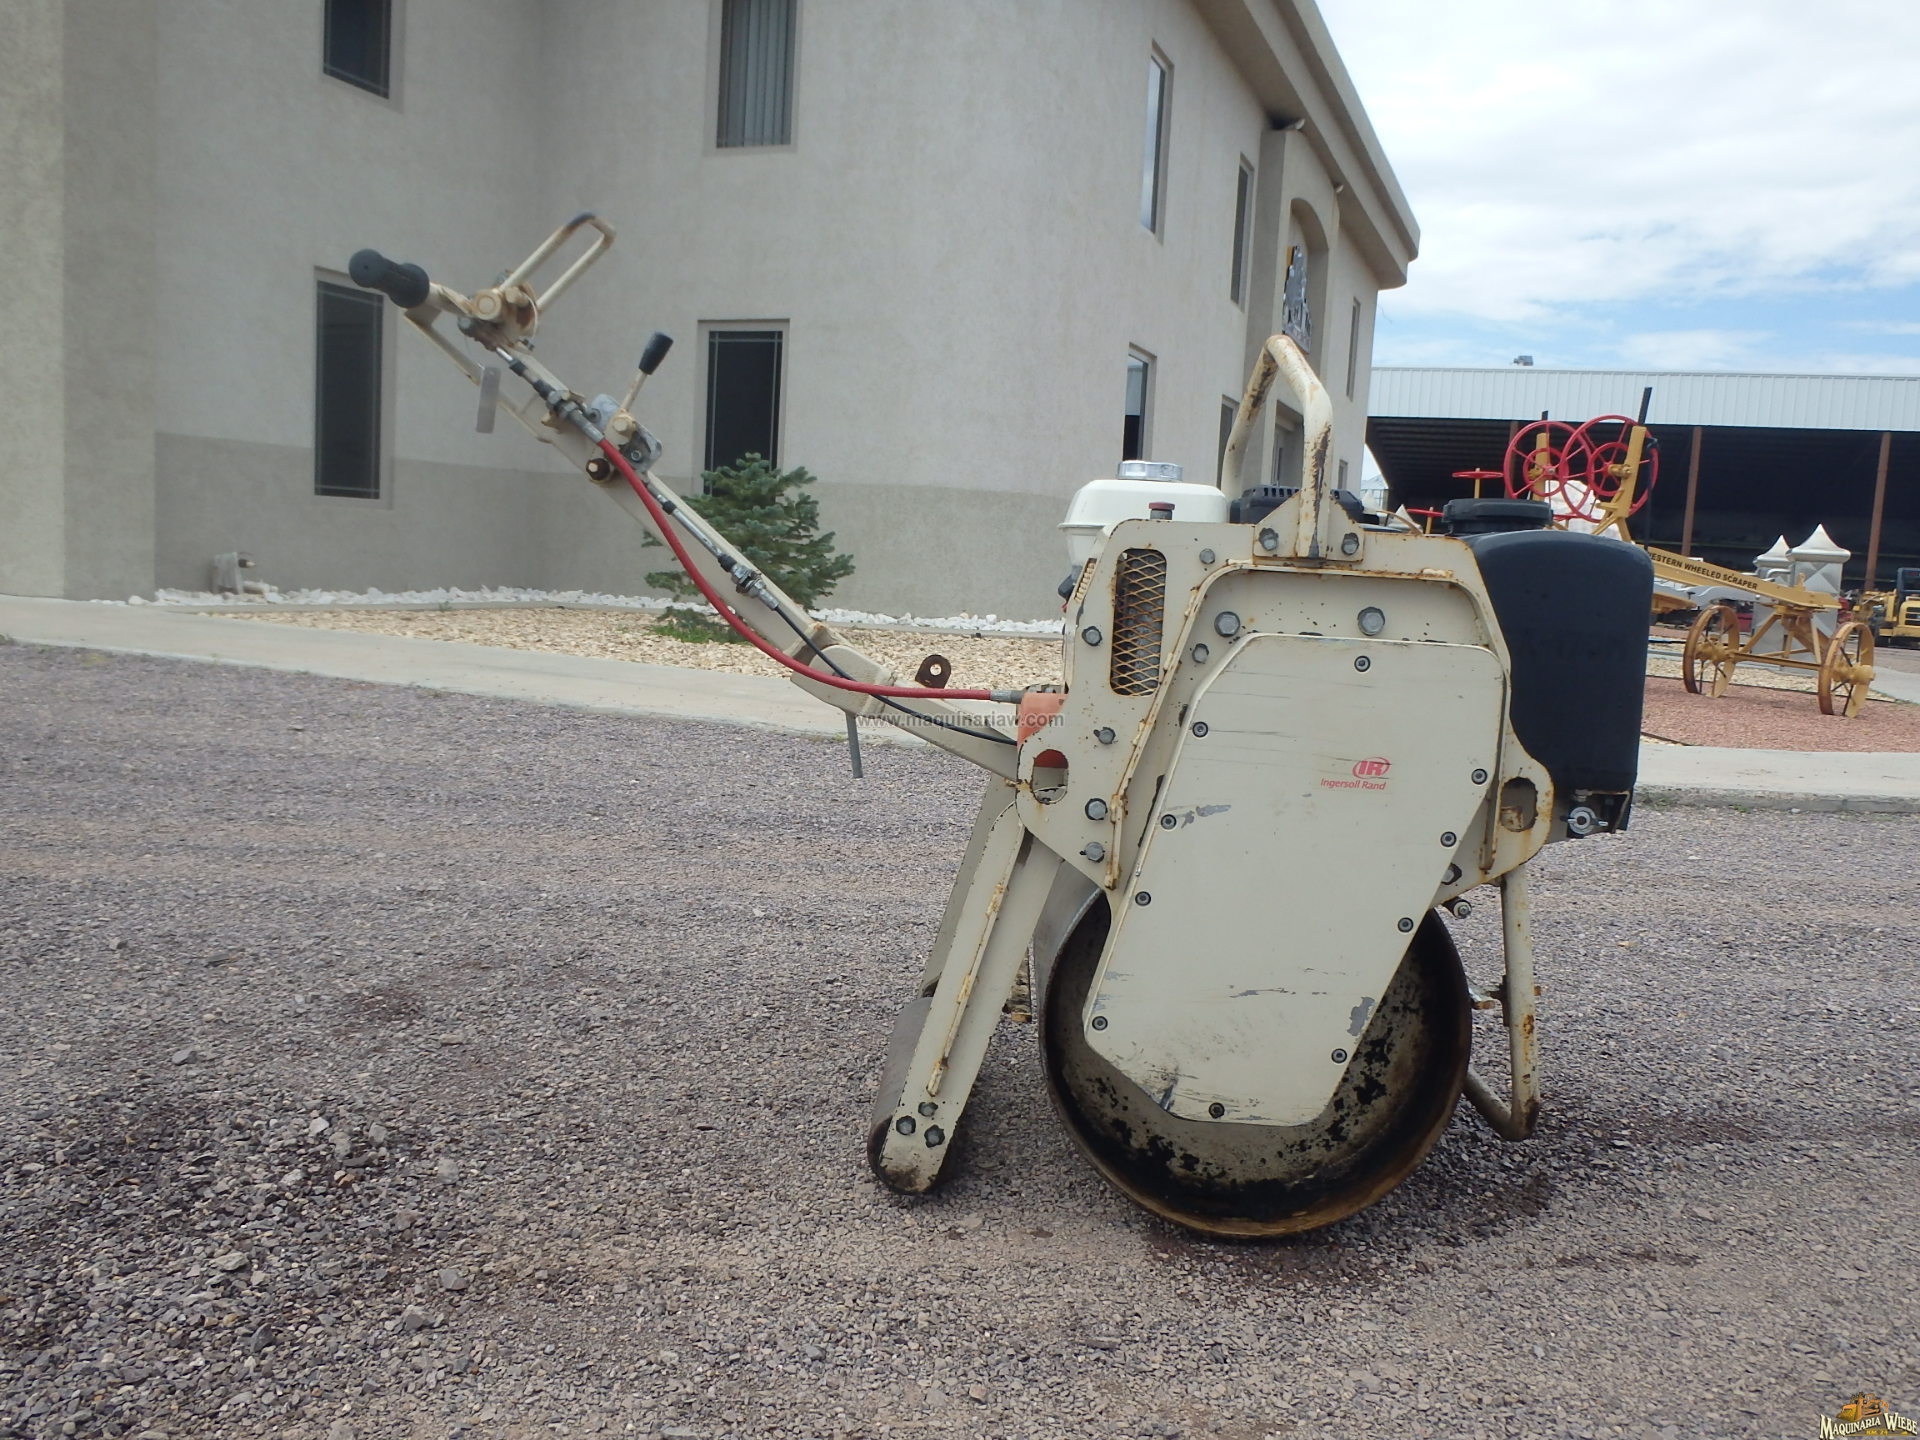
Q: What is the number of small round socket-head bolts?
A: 10